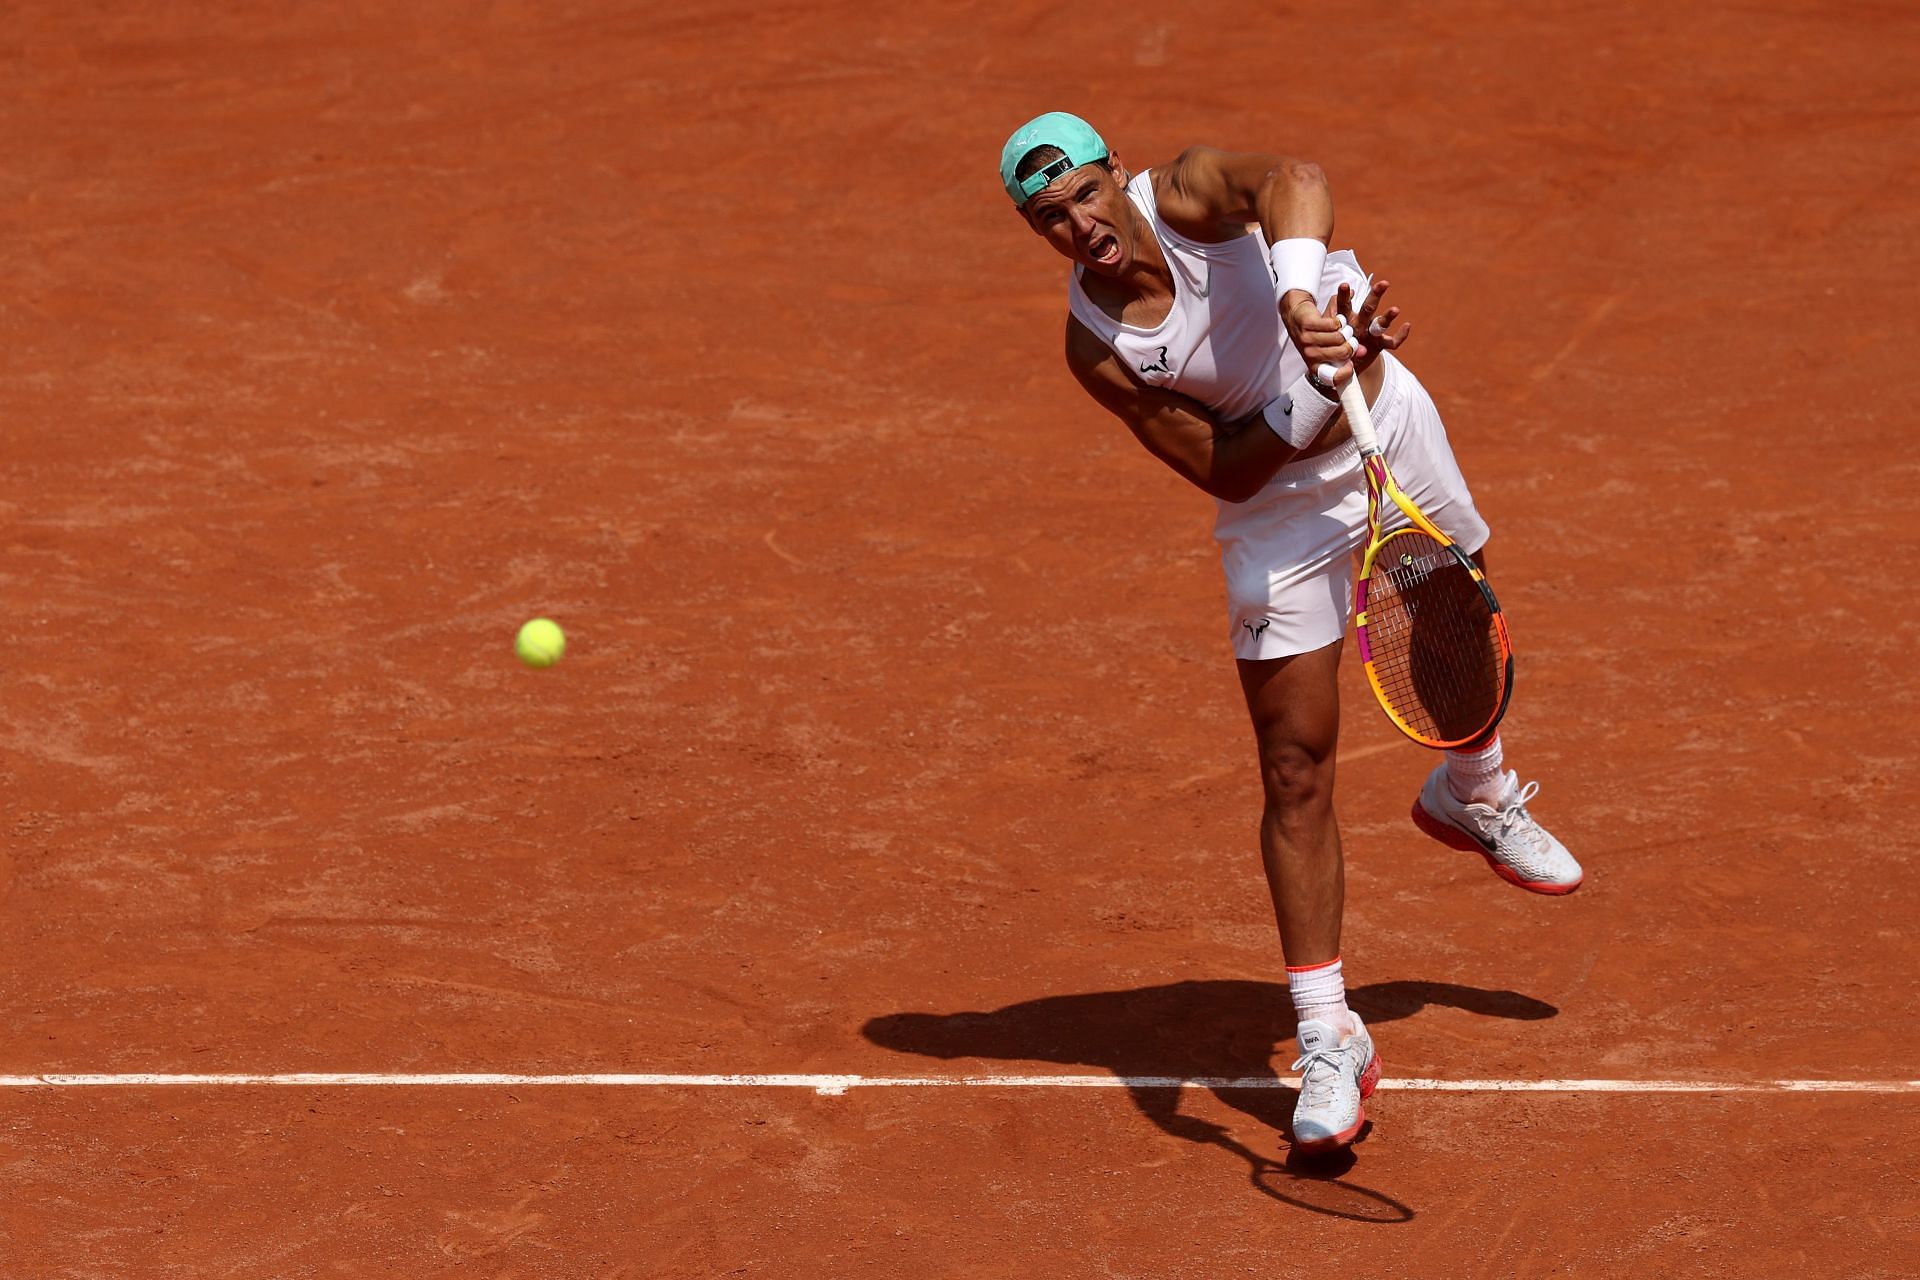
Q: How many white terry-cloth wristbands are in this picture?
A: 2